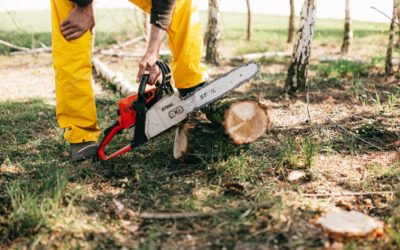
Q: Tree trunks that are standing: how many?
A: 6